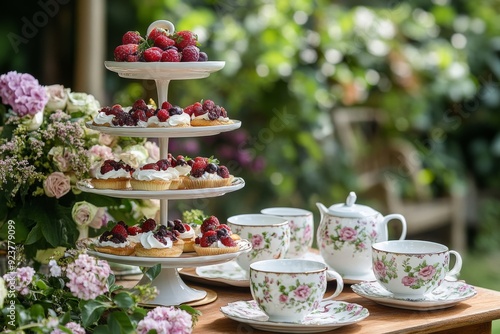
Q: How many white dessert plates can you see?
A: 4